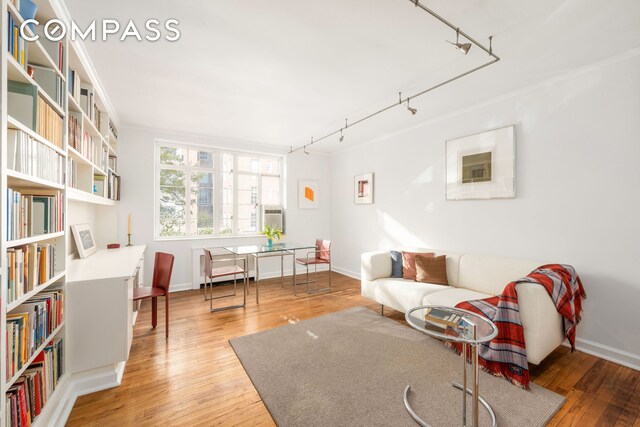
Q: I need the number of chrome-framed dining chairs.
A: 2